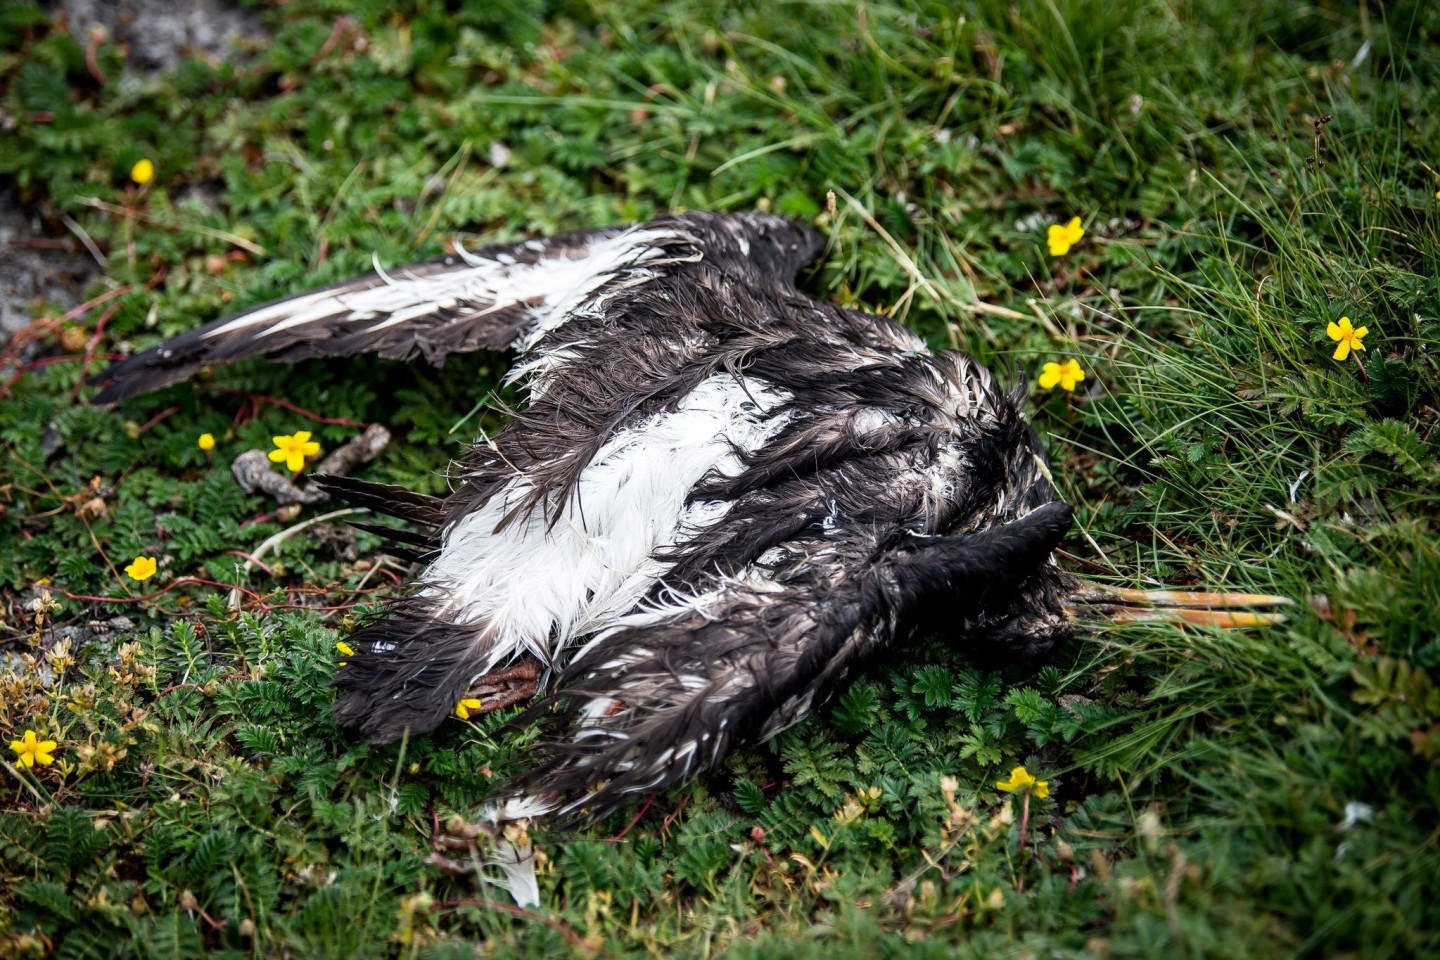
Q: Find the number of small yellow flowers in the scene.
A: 11